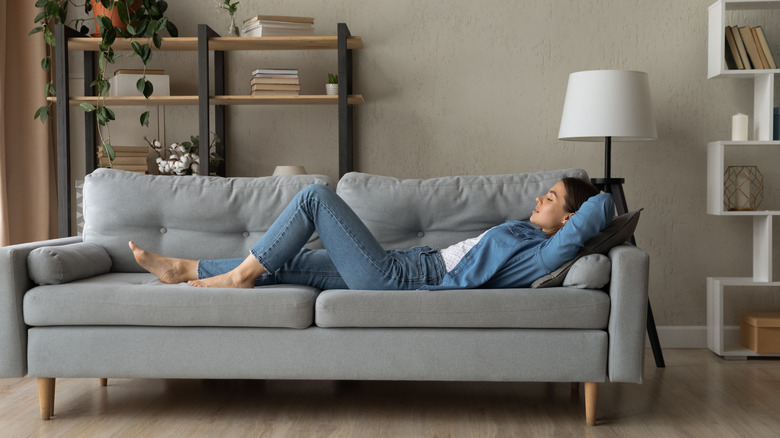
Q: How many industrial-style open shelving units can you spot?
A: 1